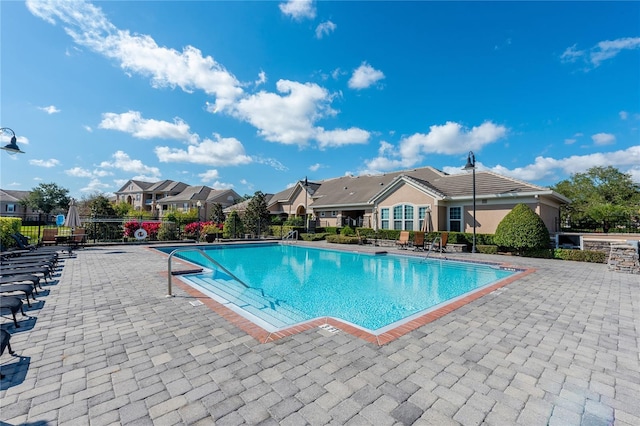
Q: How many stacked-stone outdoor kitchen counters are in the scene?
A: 1